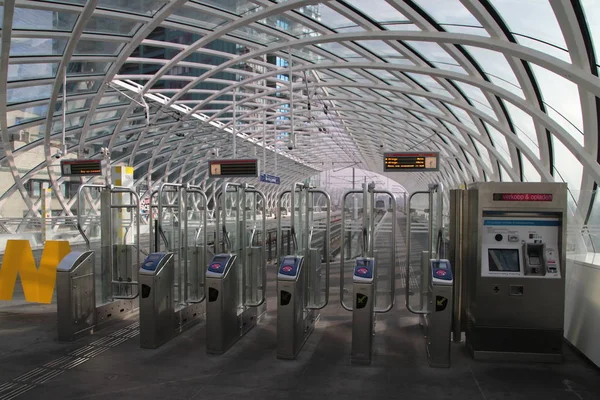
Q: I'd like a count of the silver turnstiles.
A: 6